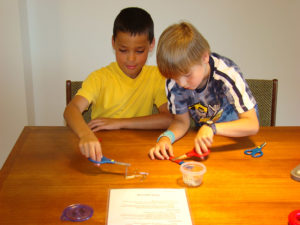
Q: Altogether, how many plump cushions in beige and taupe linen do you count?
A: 0